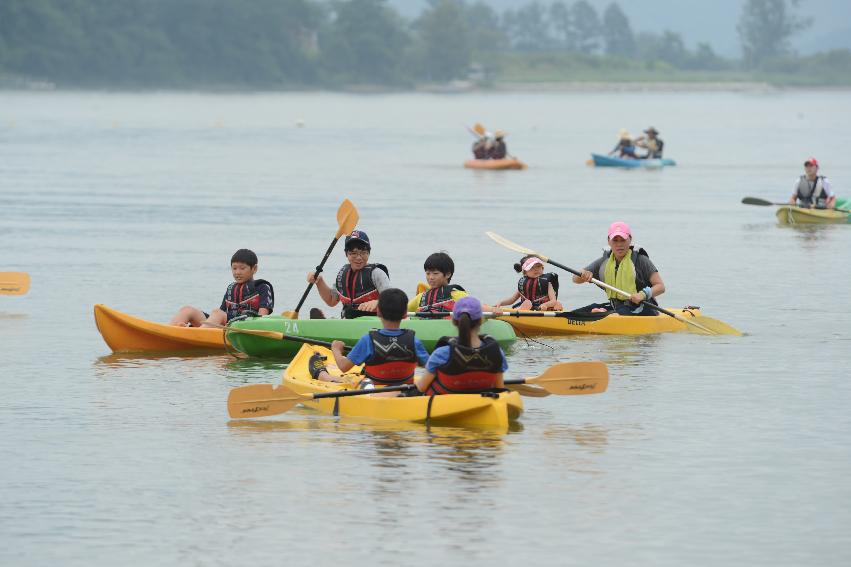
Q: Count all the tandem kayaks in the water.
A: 5